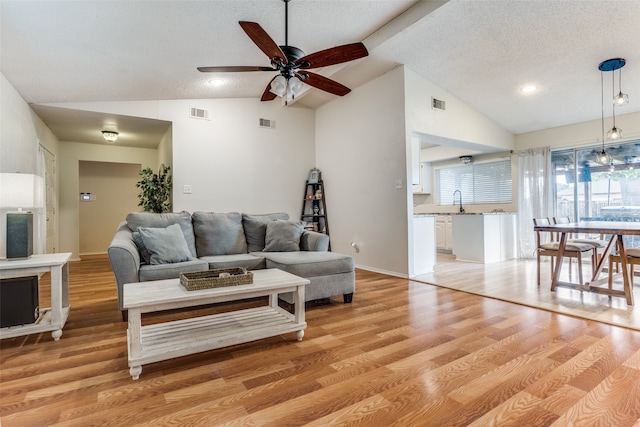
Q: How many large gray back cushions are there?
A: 3